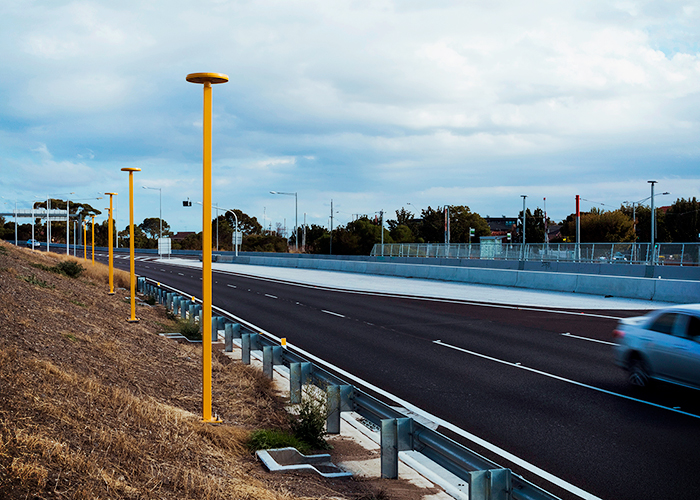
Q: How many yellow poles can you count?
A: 6